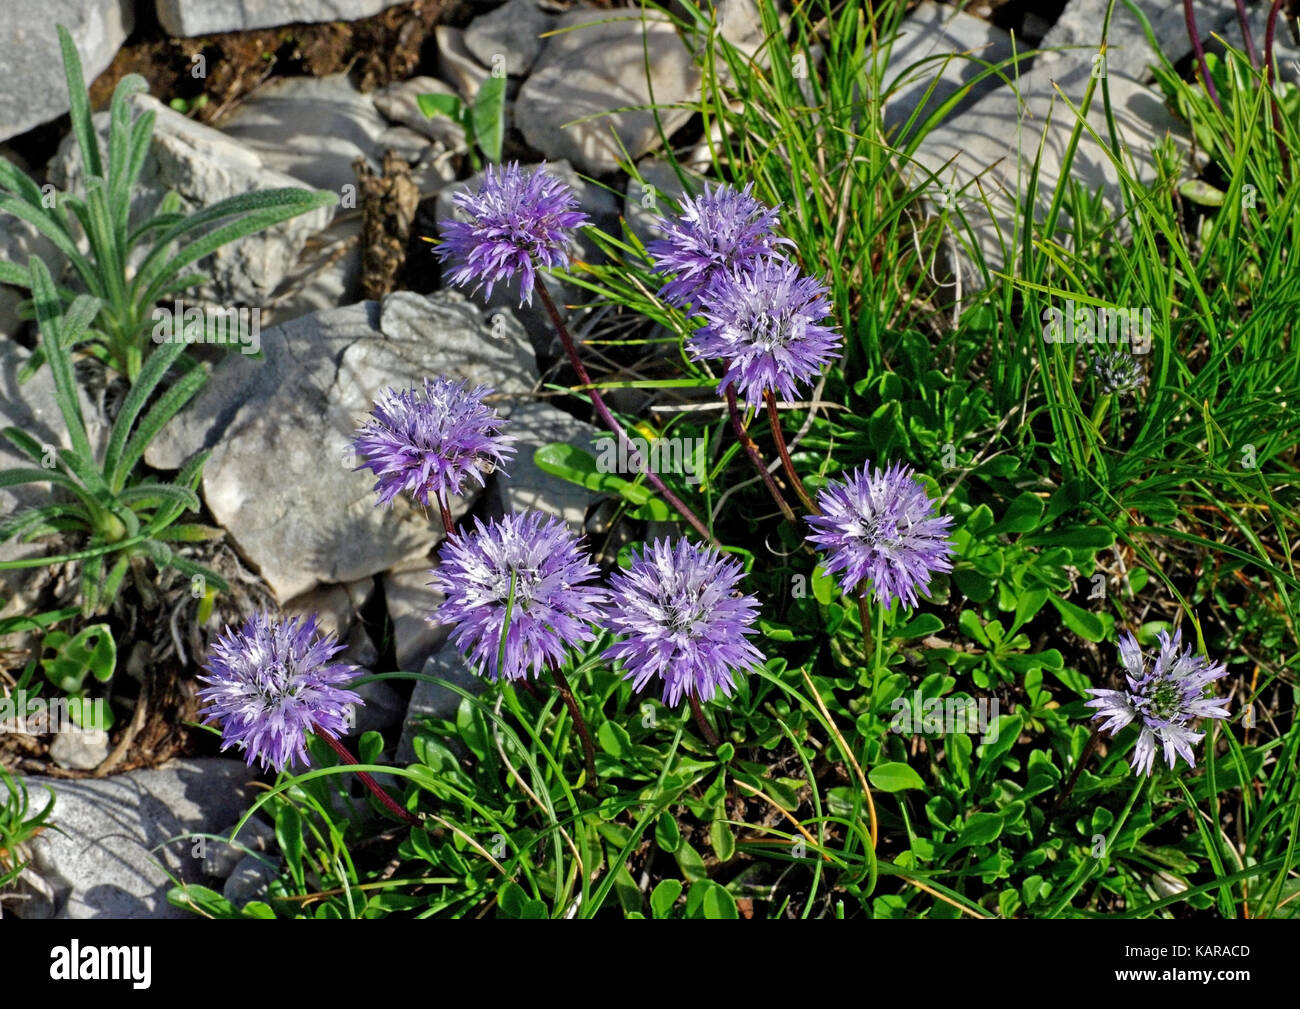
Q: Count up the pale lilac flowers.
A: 9